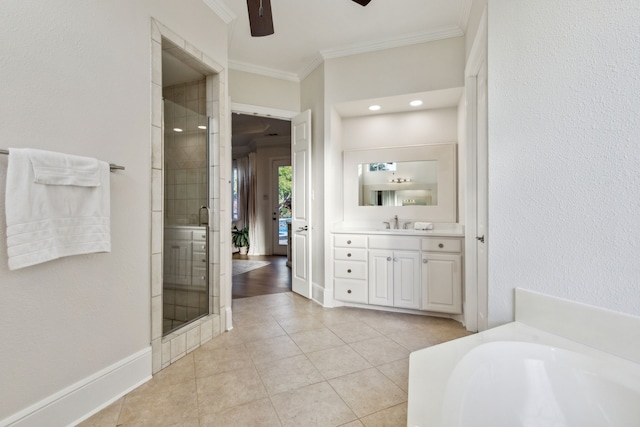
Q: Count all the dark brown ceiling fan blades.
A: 2